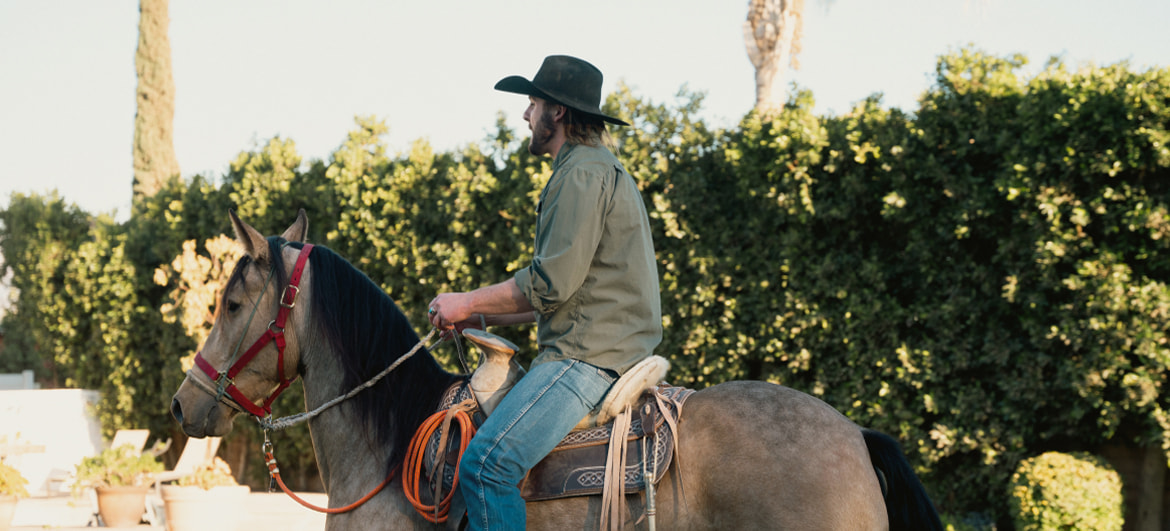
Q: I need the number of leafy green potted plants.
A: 3